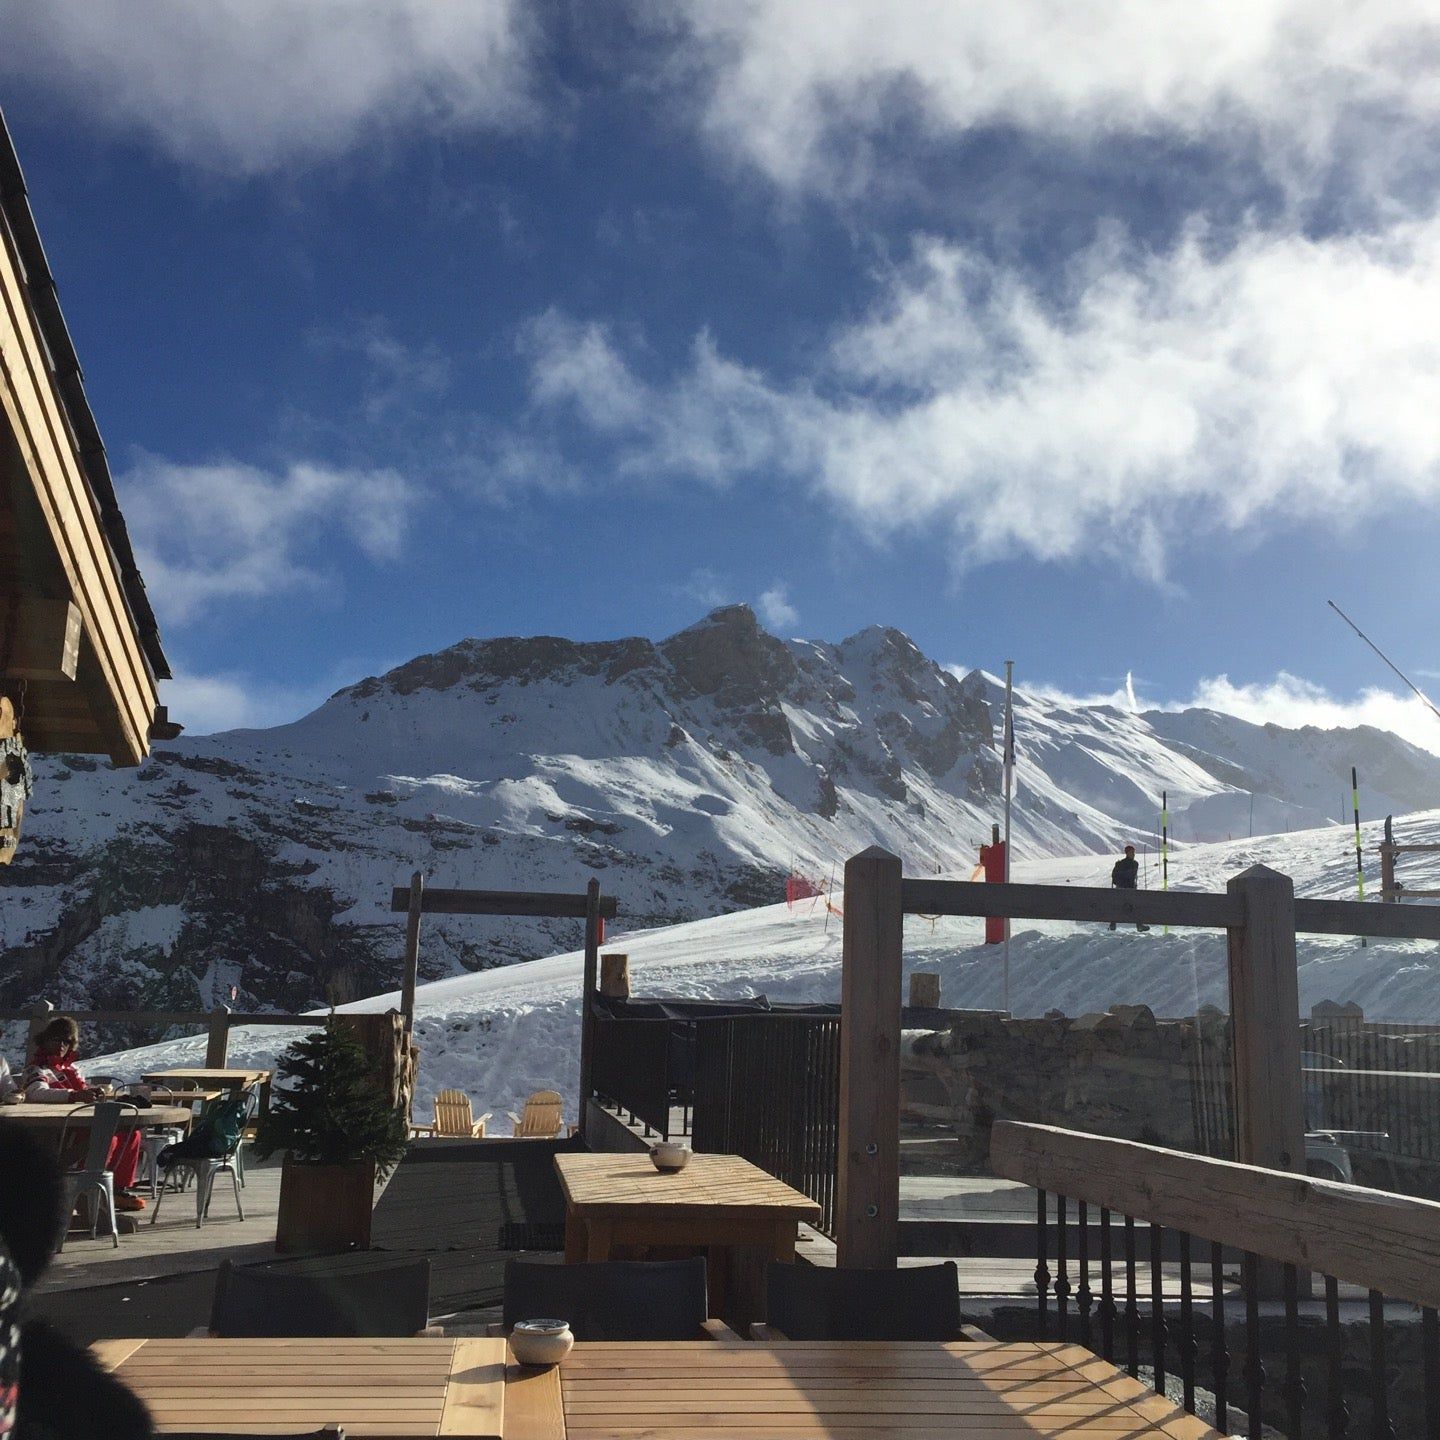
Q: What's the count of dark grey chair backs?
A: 3